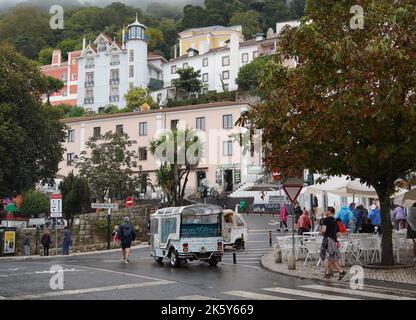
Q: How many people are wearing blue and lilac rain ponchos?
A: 3